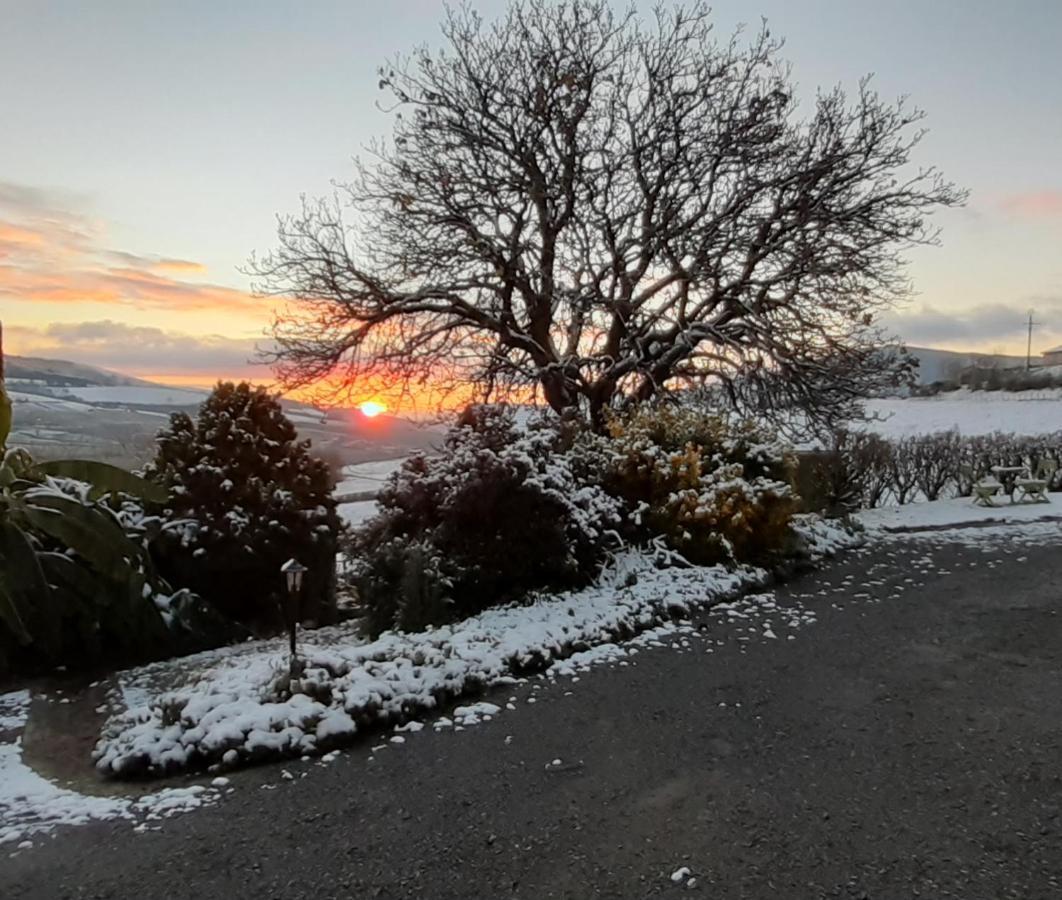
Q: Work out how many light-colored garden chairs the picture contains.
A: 2